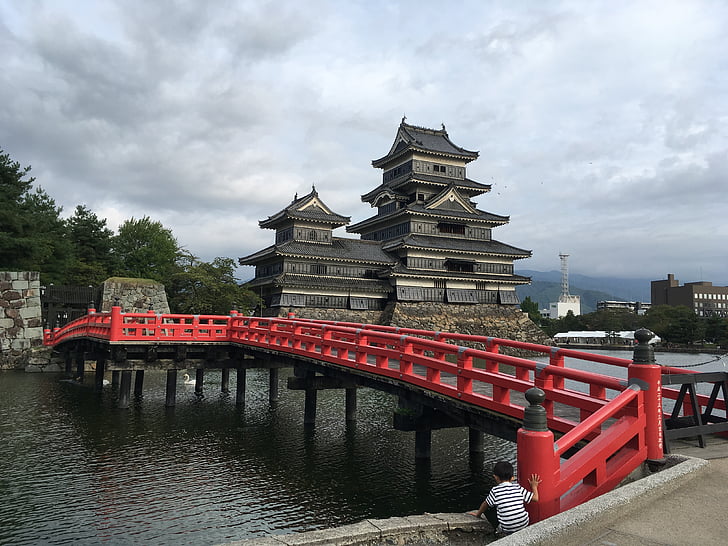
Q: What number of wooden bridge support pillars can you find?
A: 15